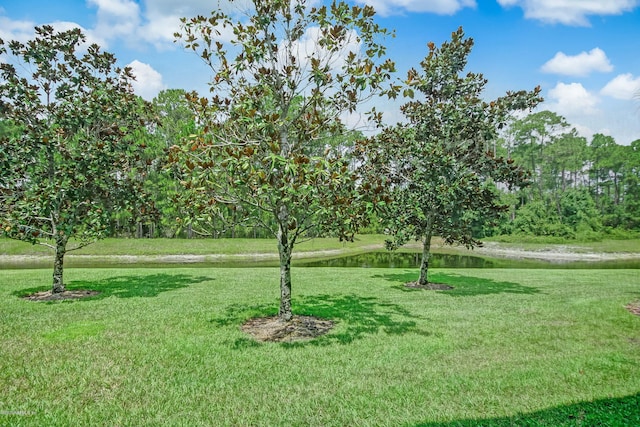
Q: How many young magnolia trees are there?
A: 3